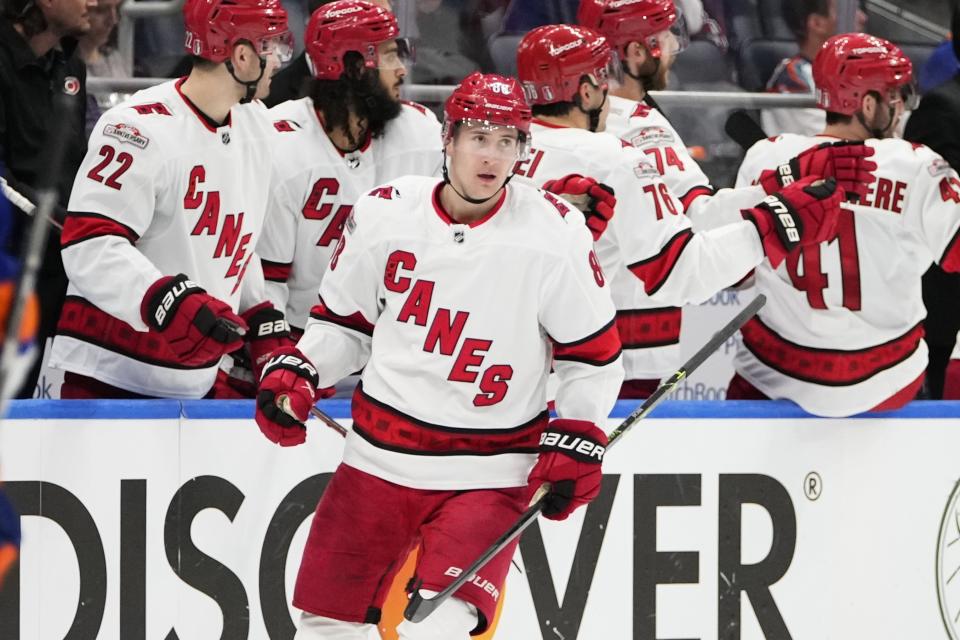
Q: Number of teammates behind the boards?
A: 5